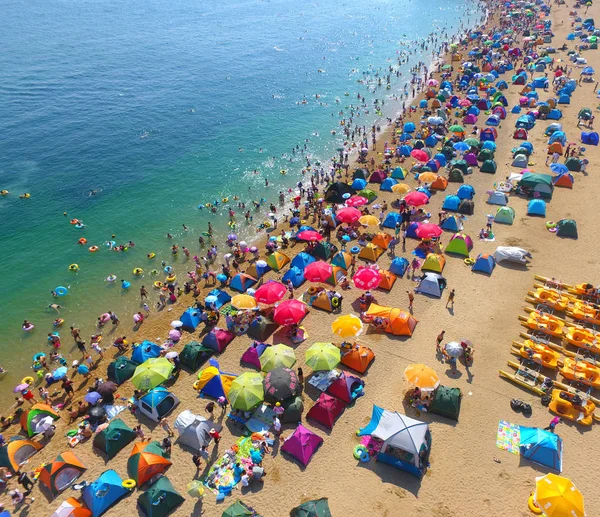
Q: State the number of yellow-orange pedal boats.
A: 8